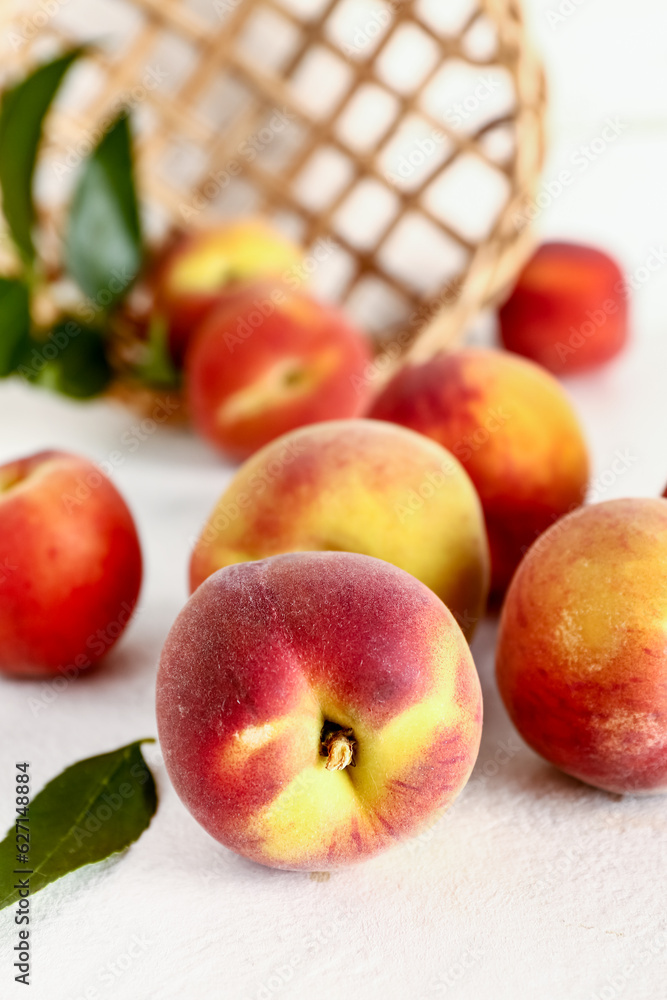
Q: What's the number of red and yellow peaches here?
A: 8